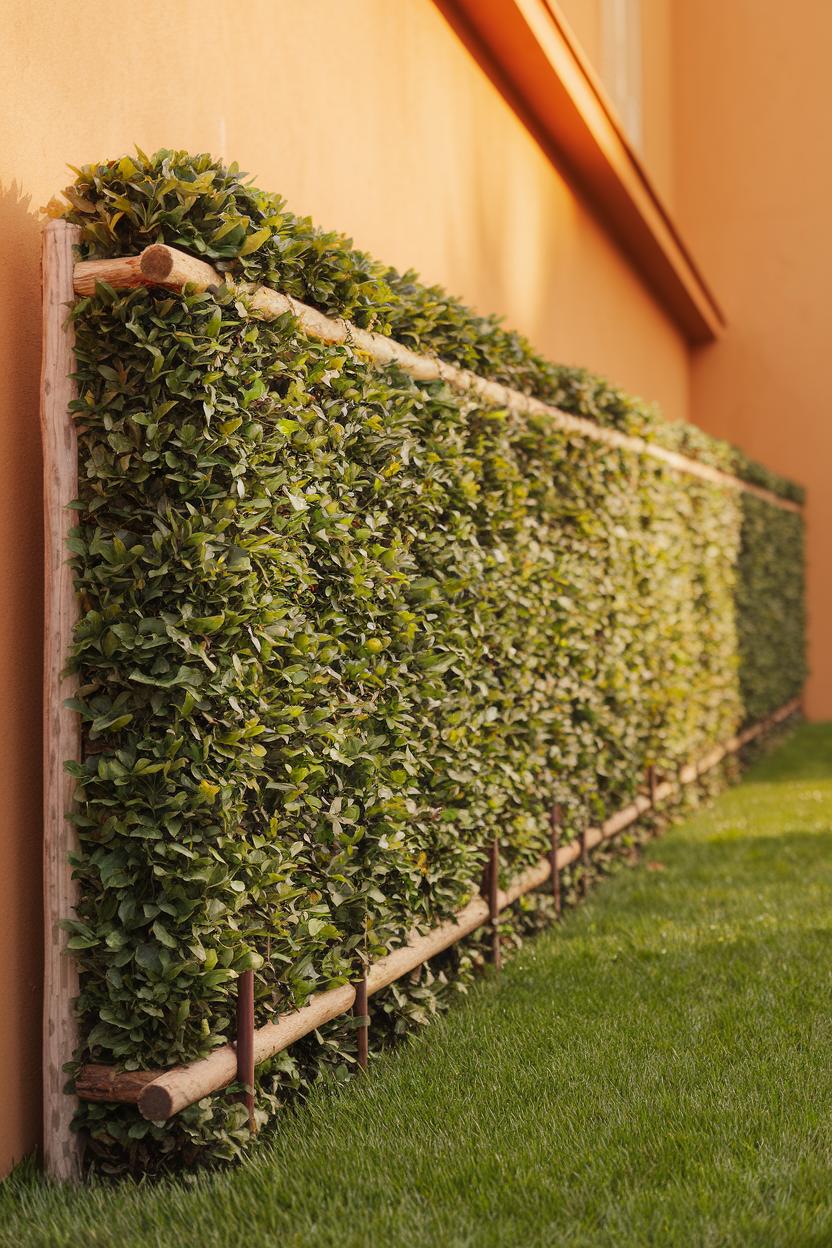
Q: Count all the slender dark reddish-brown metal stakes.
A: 6